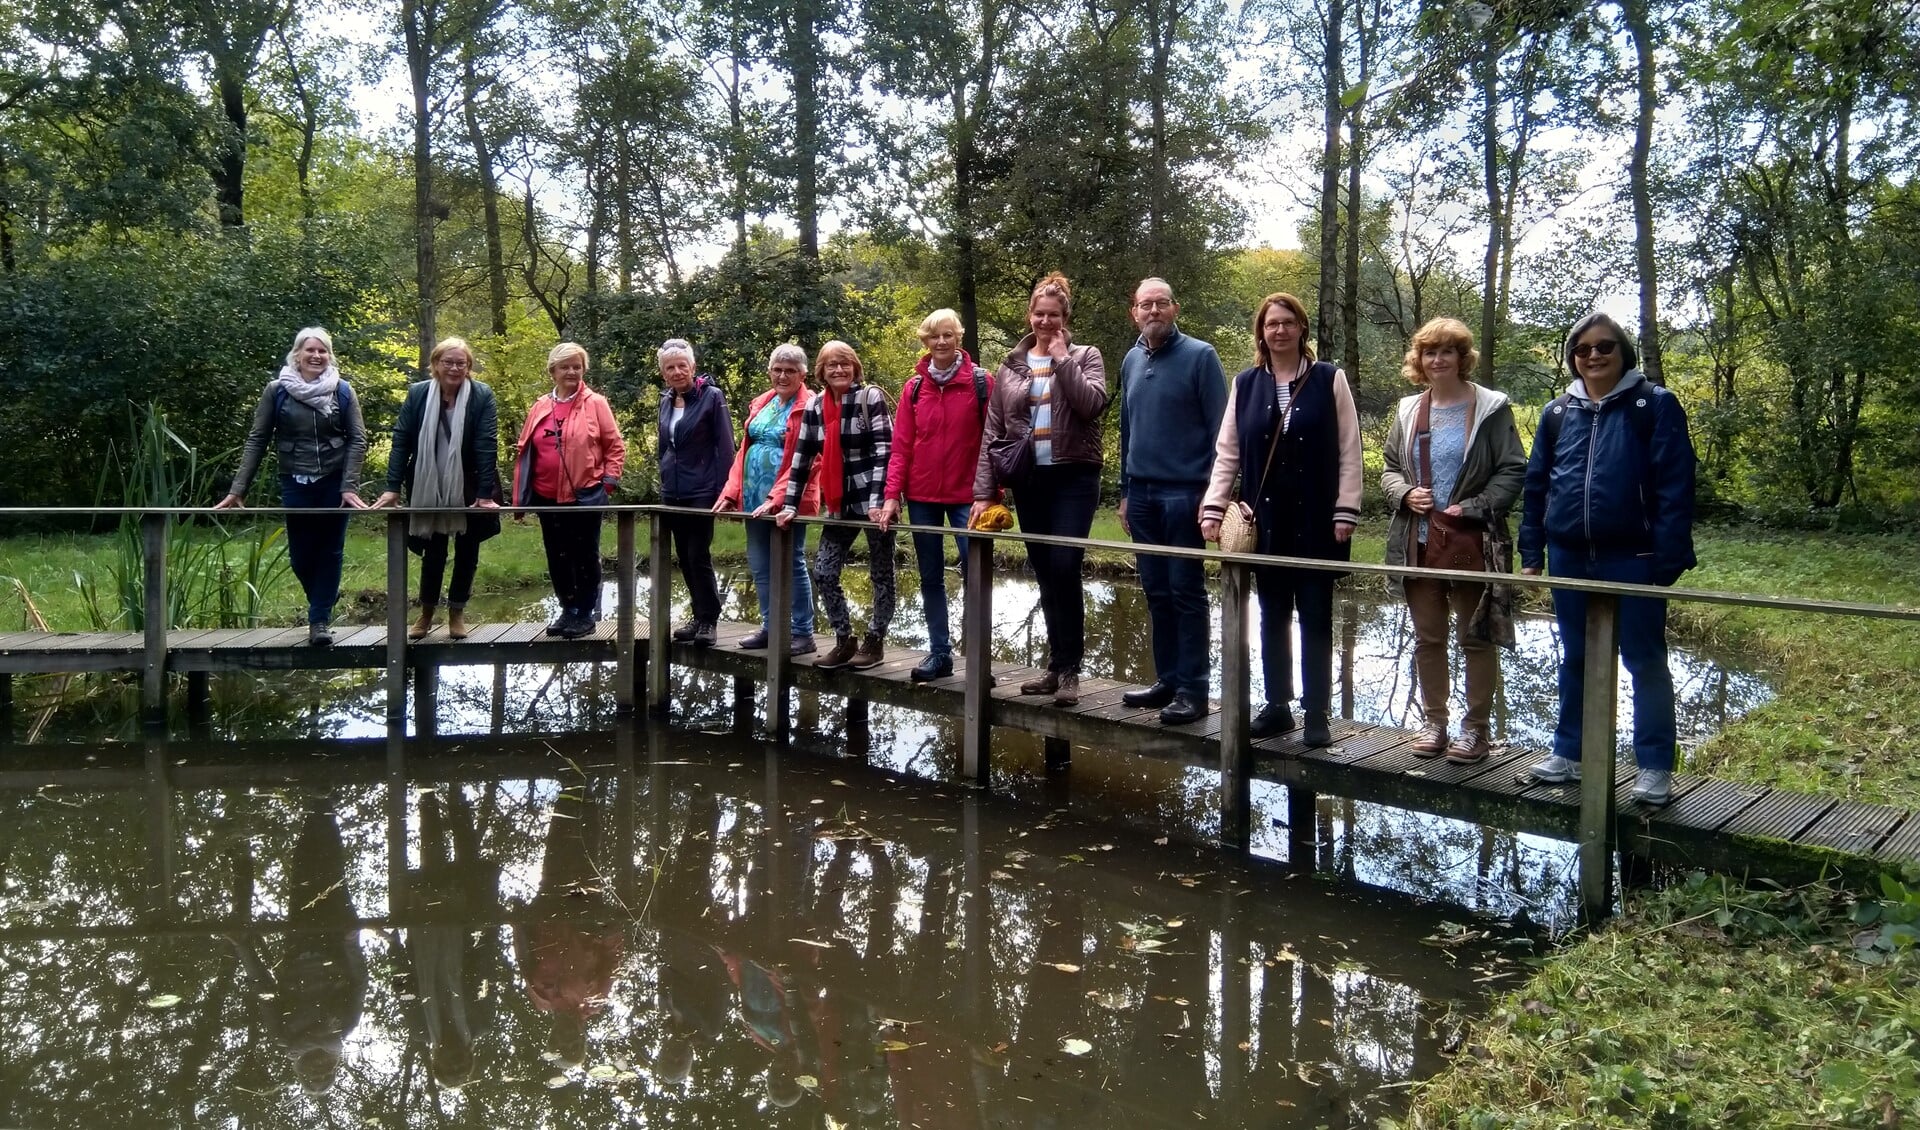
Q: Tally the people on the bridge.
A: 12